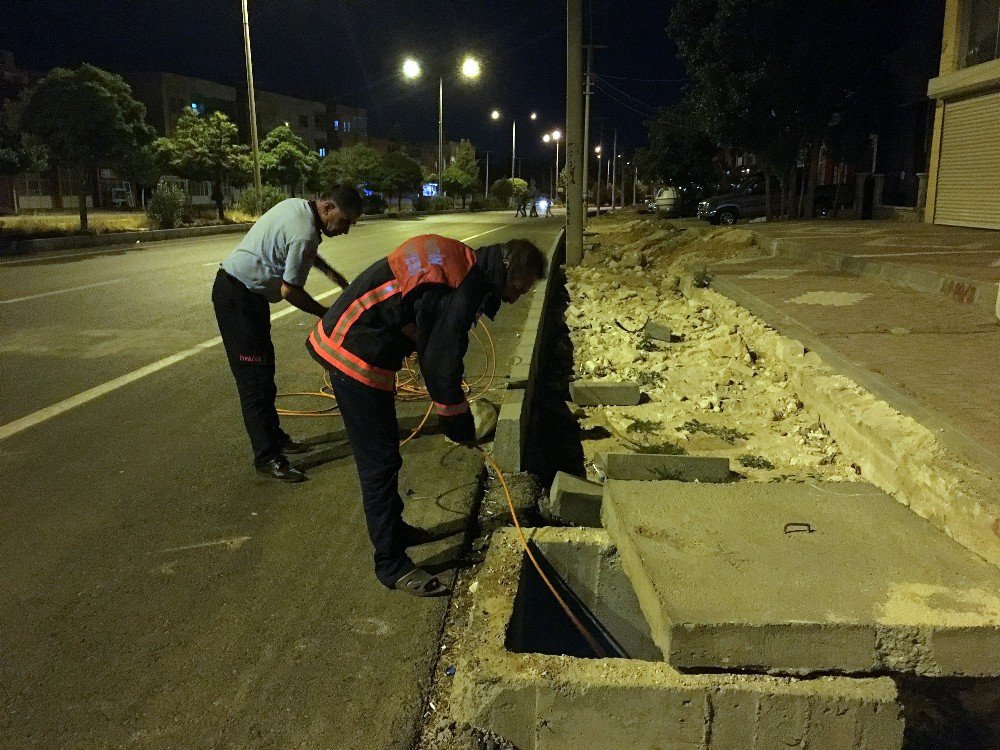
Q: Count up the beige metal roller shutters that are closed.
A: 1